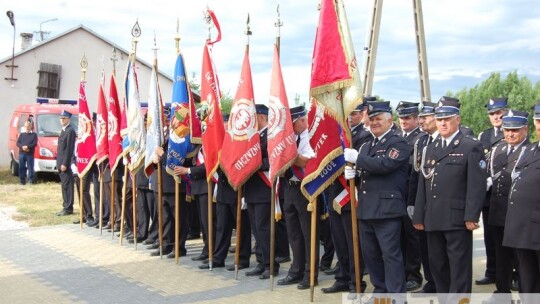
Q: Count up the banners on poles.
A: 12